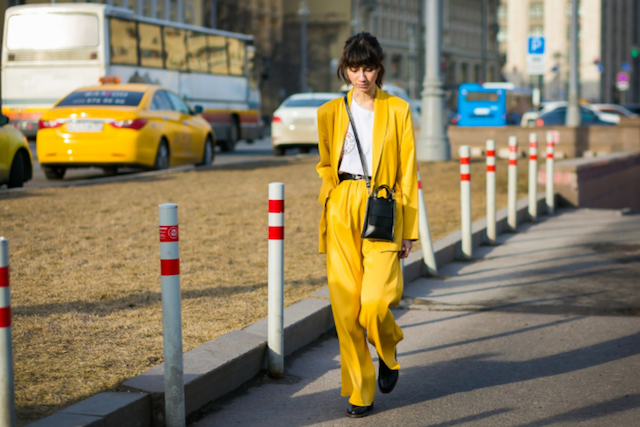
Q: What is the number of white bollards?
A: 9